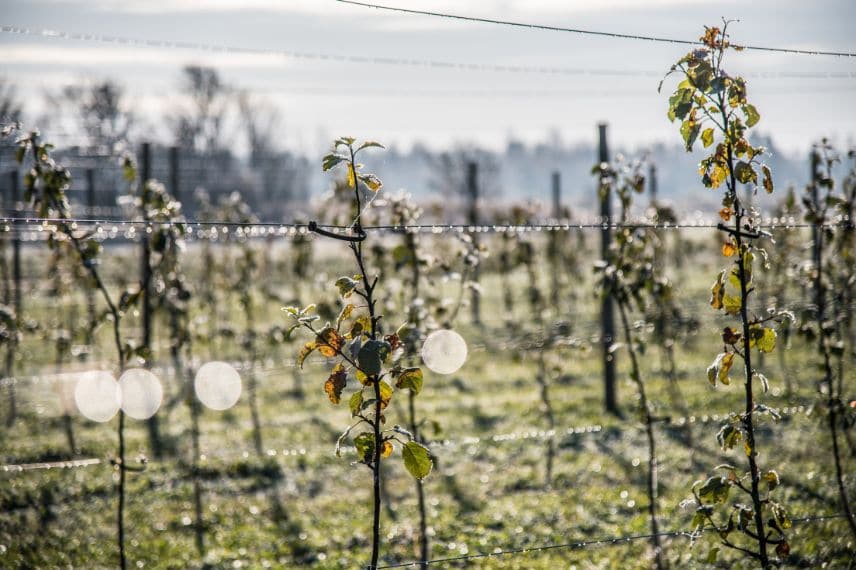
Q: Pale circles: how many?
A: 4